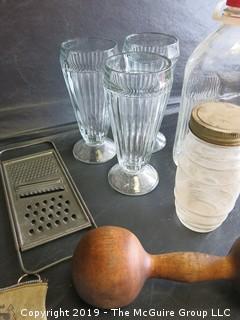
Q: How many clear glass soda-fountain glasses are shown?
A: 3